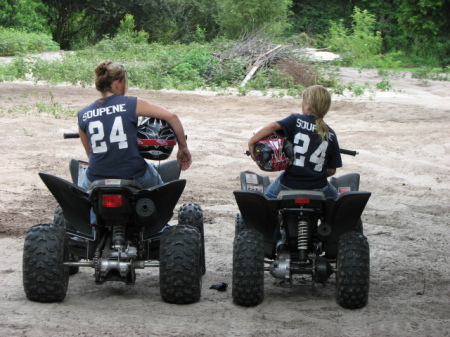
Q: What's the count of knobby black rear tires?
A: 4